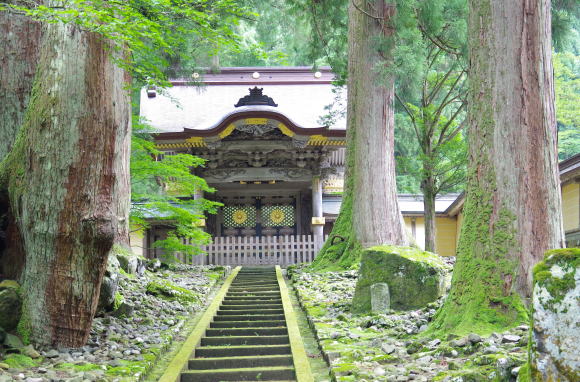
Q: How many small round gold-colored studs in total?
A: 3